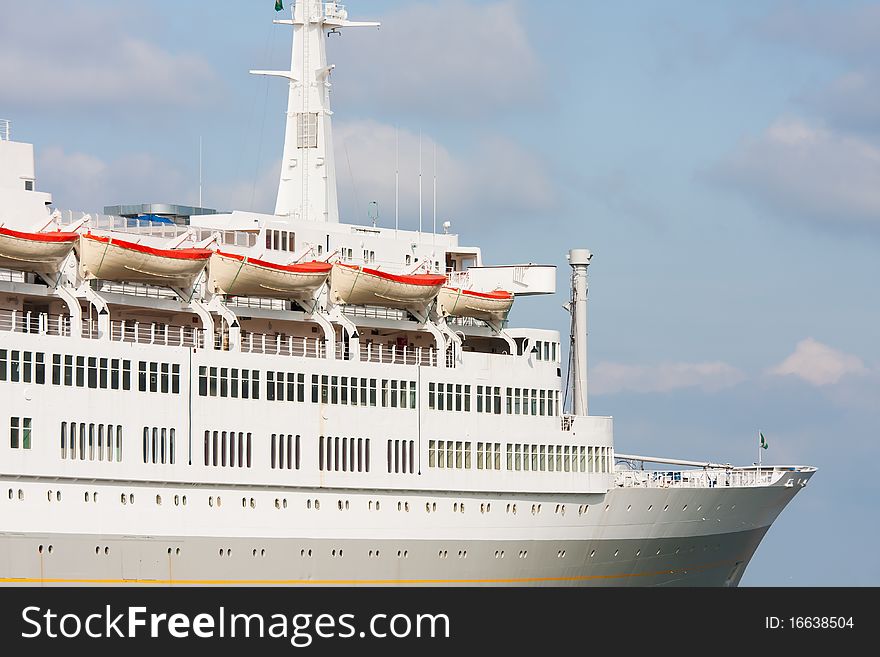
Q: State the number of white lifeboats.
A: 5